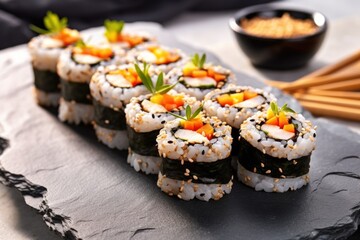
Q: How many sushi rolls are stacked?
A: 10